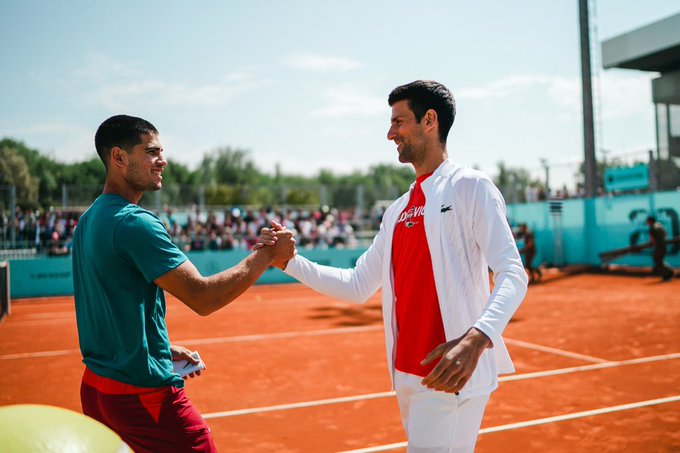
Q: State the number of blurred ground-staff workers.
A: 2